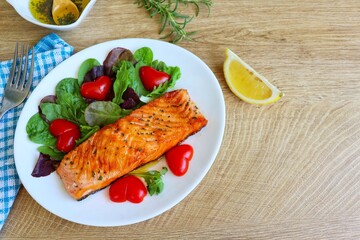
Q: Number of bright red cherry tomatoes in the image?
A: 5